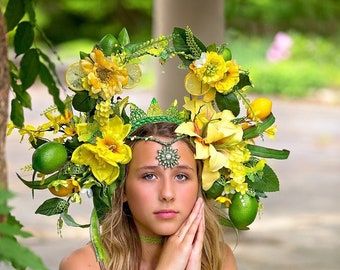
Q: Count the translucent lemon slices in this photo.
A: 3